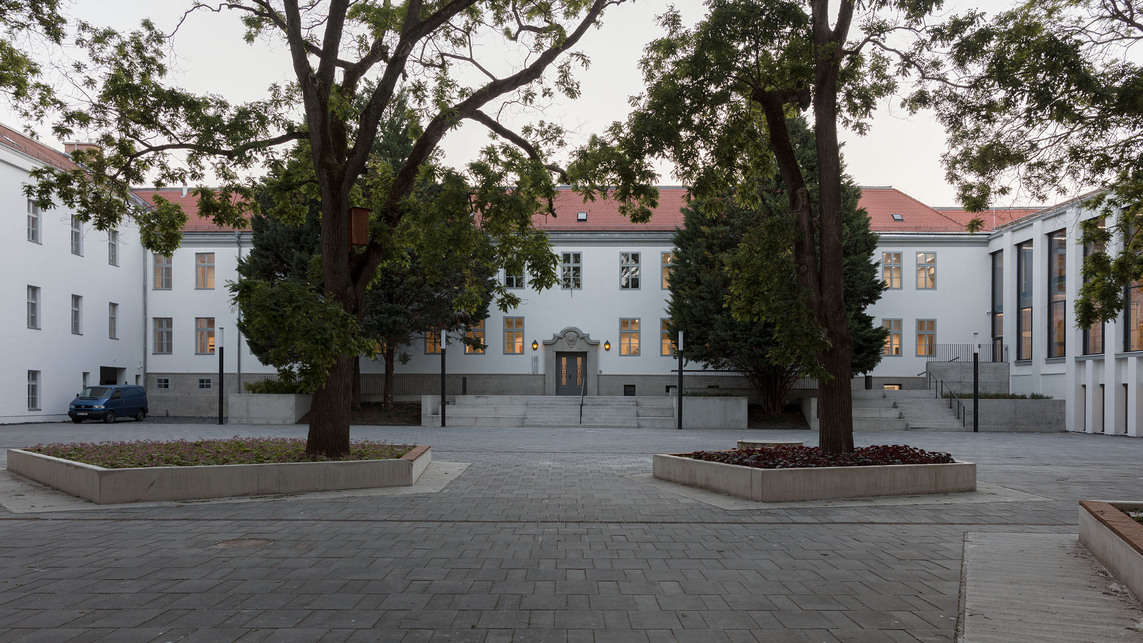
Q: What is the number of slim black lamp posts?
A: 4